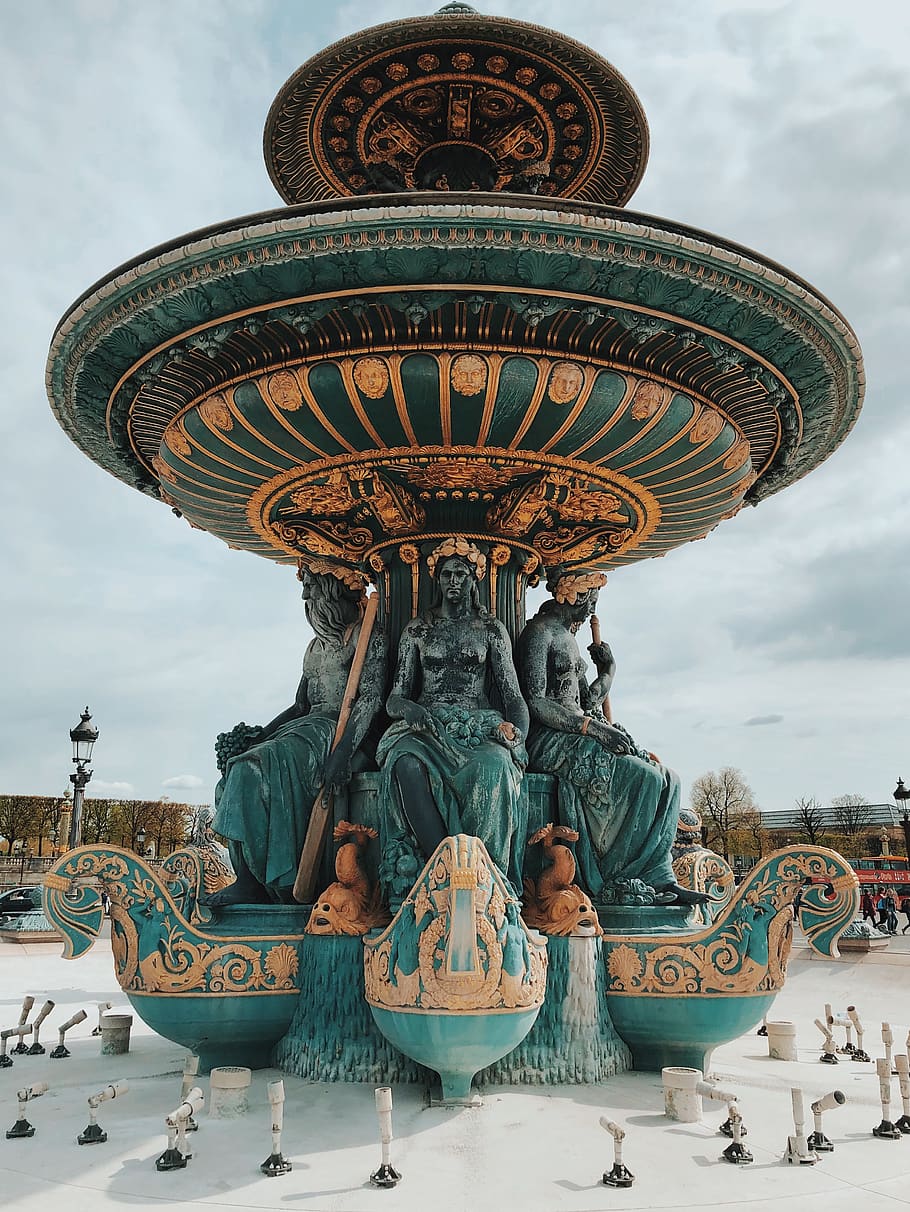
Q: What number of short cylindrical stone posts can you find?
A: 4